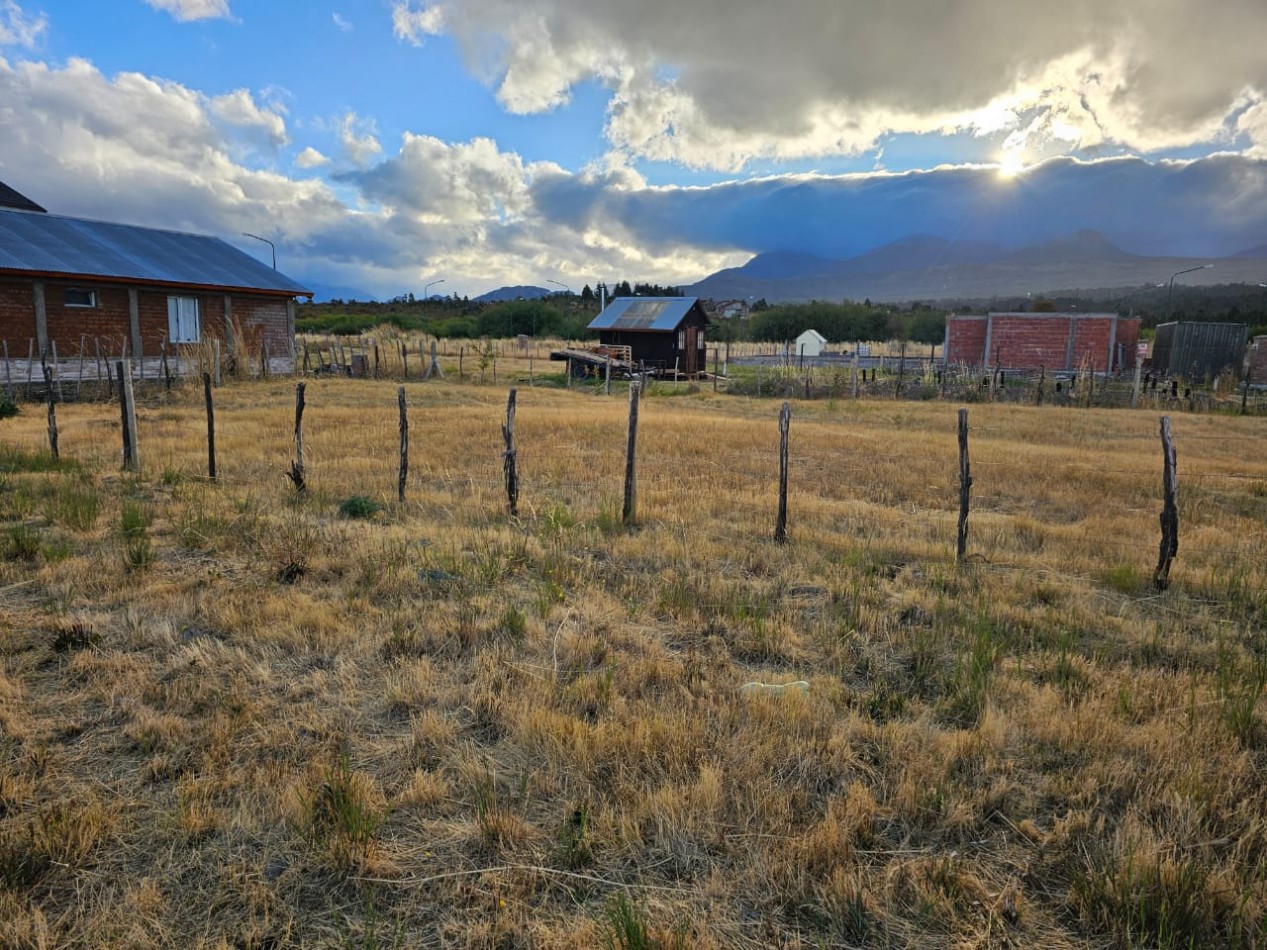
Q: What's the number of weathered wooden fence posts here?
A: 10